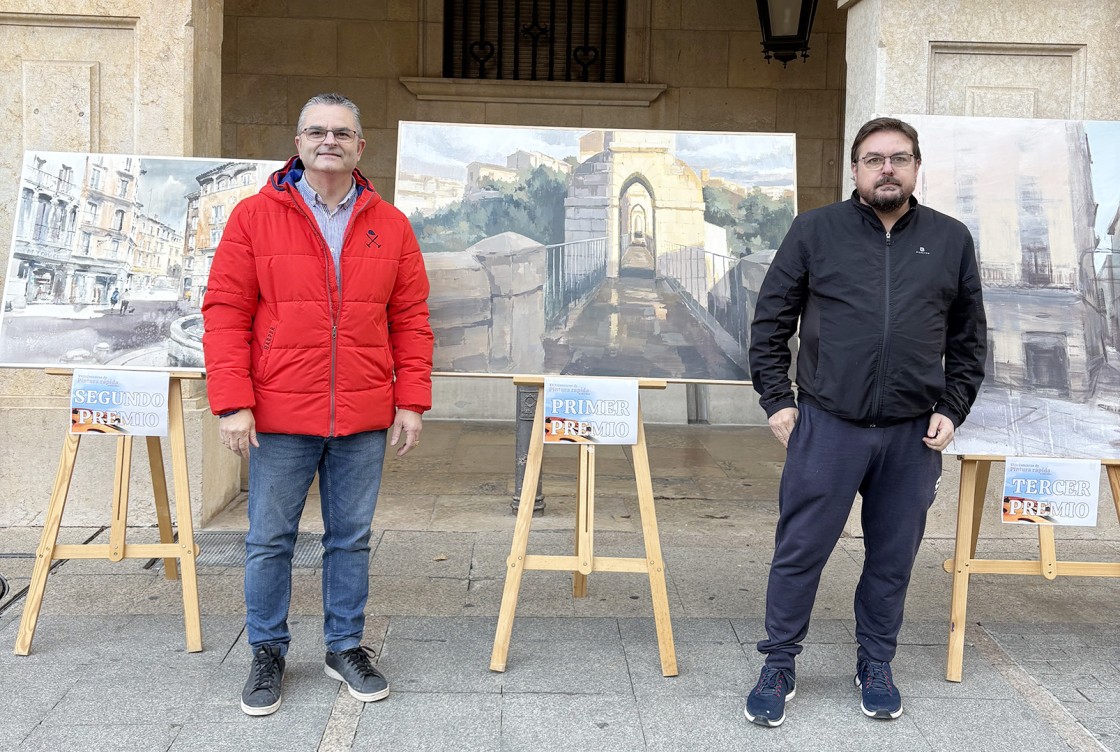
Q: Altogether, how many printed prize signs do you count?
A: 3